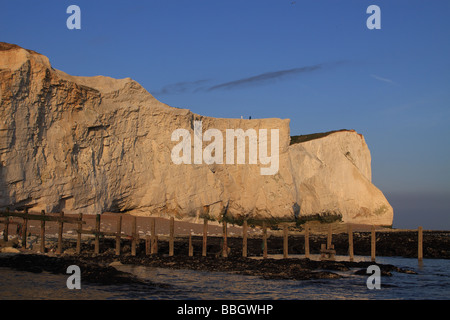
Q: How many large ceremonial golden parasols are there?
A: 0